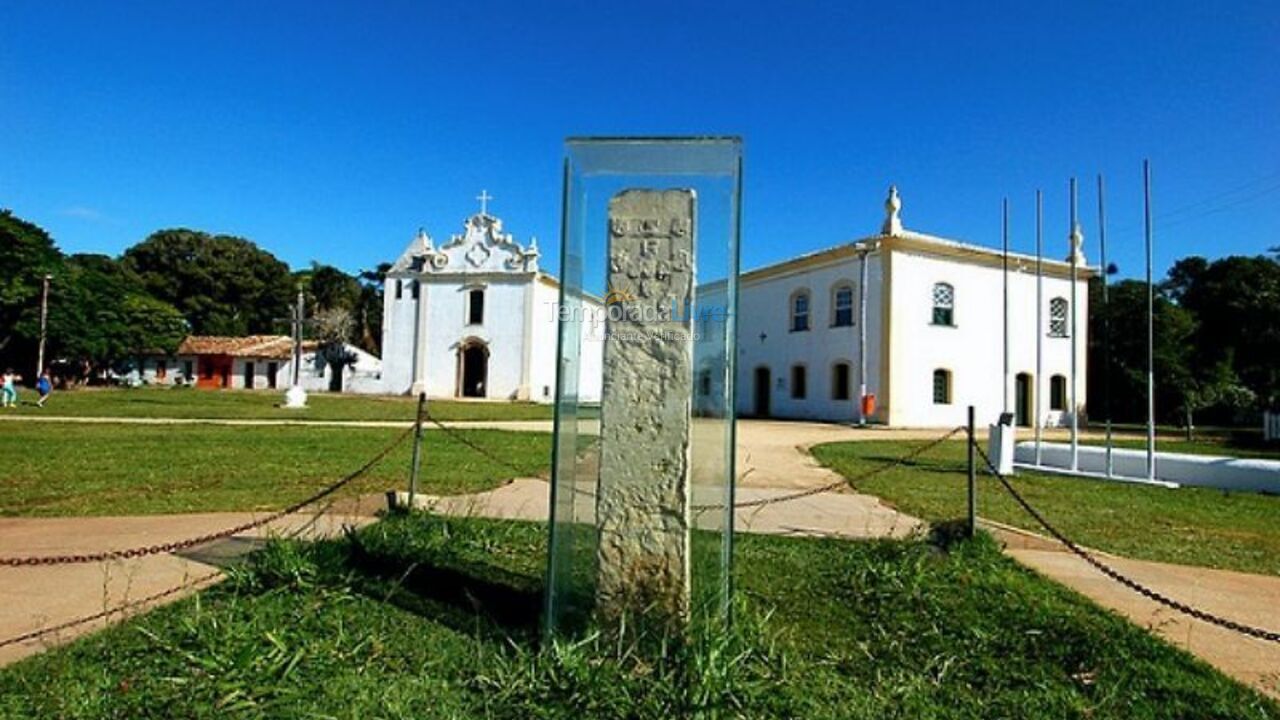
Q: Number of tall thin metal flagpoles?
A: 5